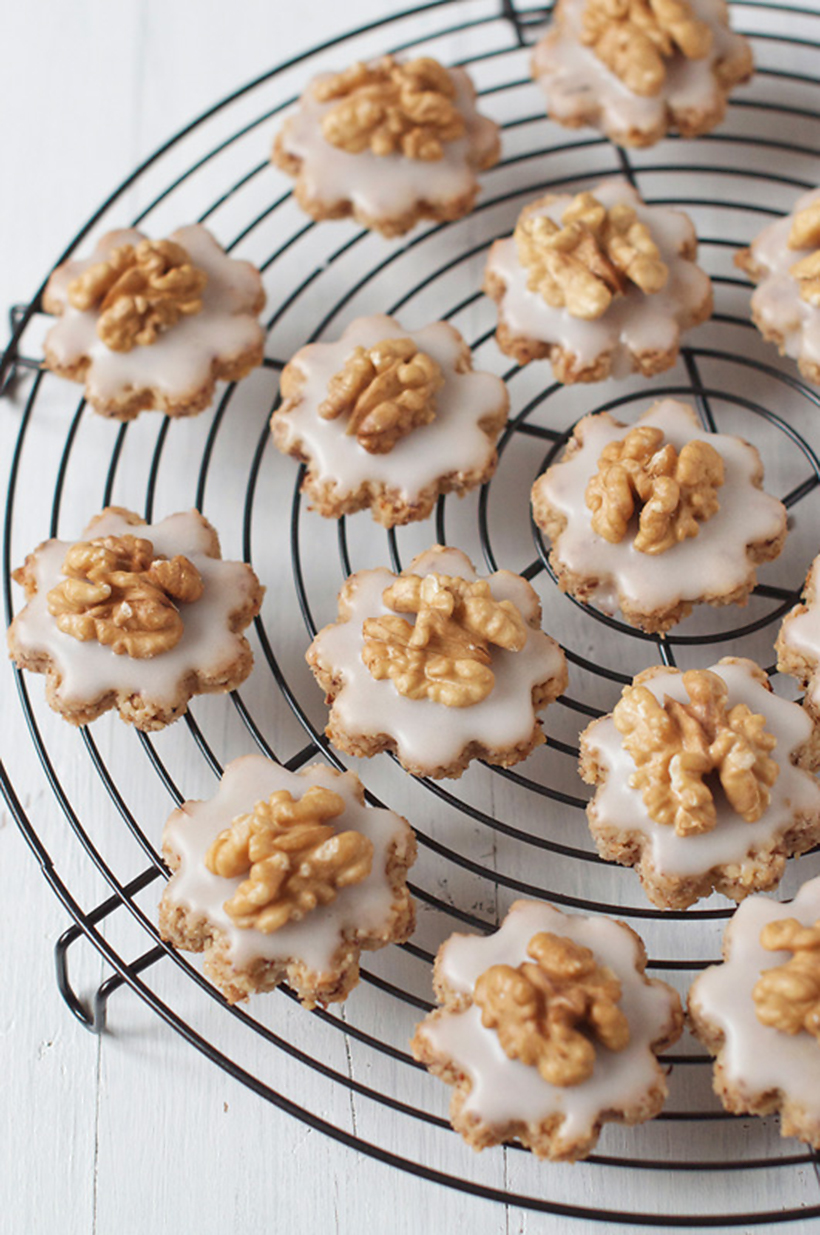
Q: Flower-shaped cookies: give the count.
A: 14